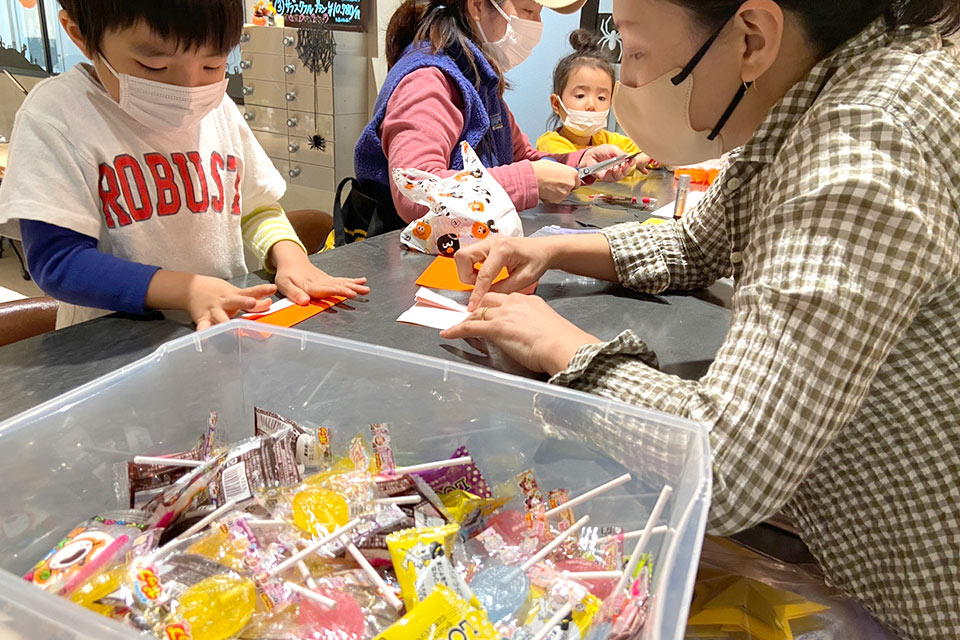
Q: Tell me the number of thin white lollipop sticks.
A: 15